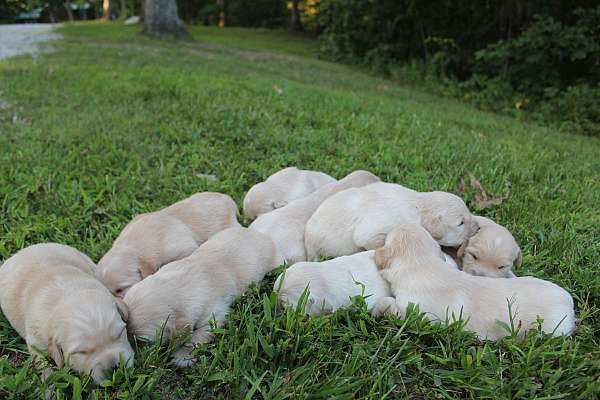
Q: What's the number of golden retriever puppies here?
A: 9